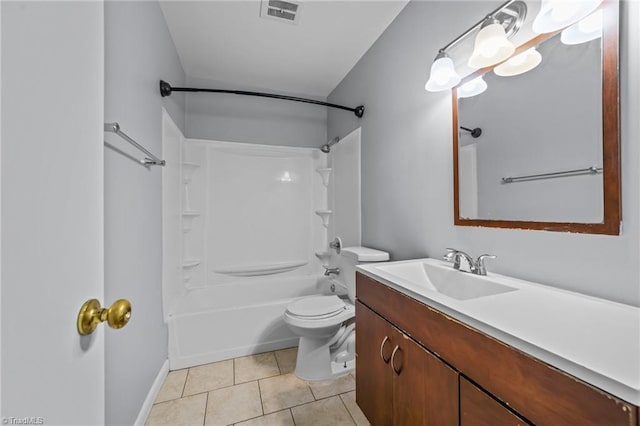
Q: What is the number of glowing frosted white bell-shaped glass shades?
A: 3